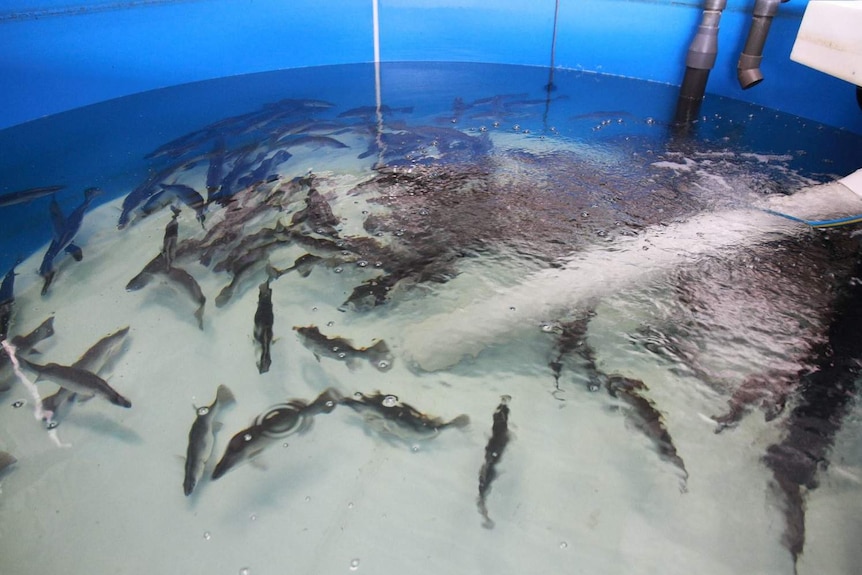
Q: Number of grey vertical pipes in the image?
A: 2